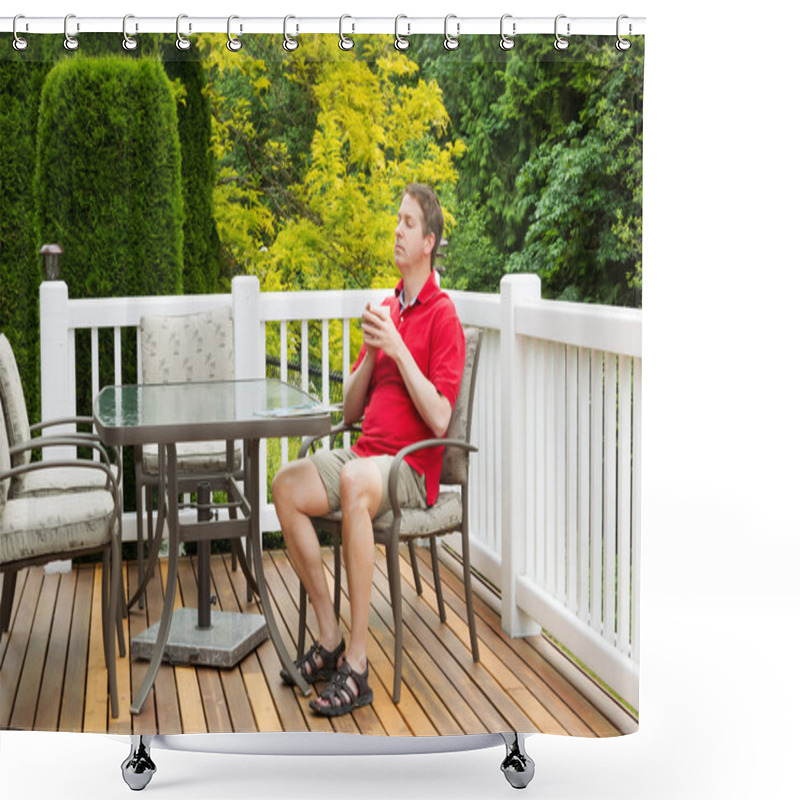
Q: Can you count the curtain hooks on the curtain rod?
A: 12